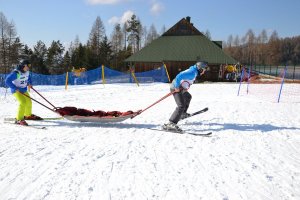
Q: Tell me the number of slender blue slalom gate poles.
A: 3